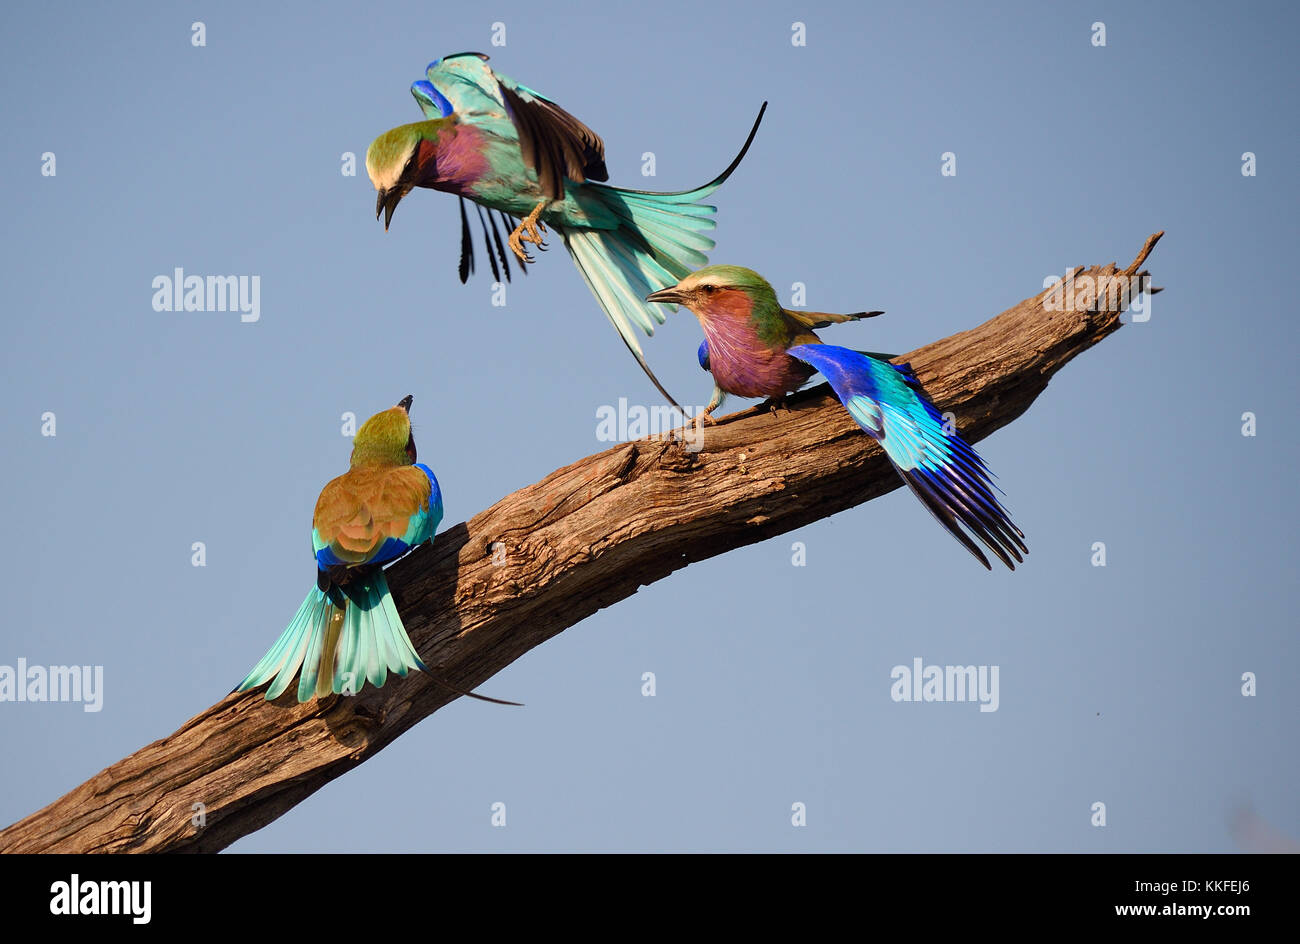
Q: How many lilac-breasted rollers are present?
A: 3